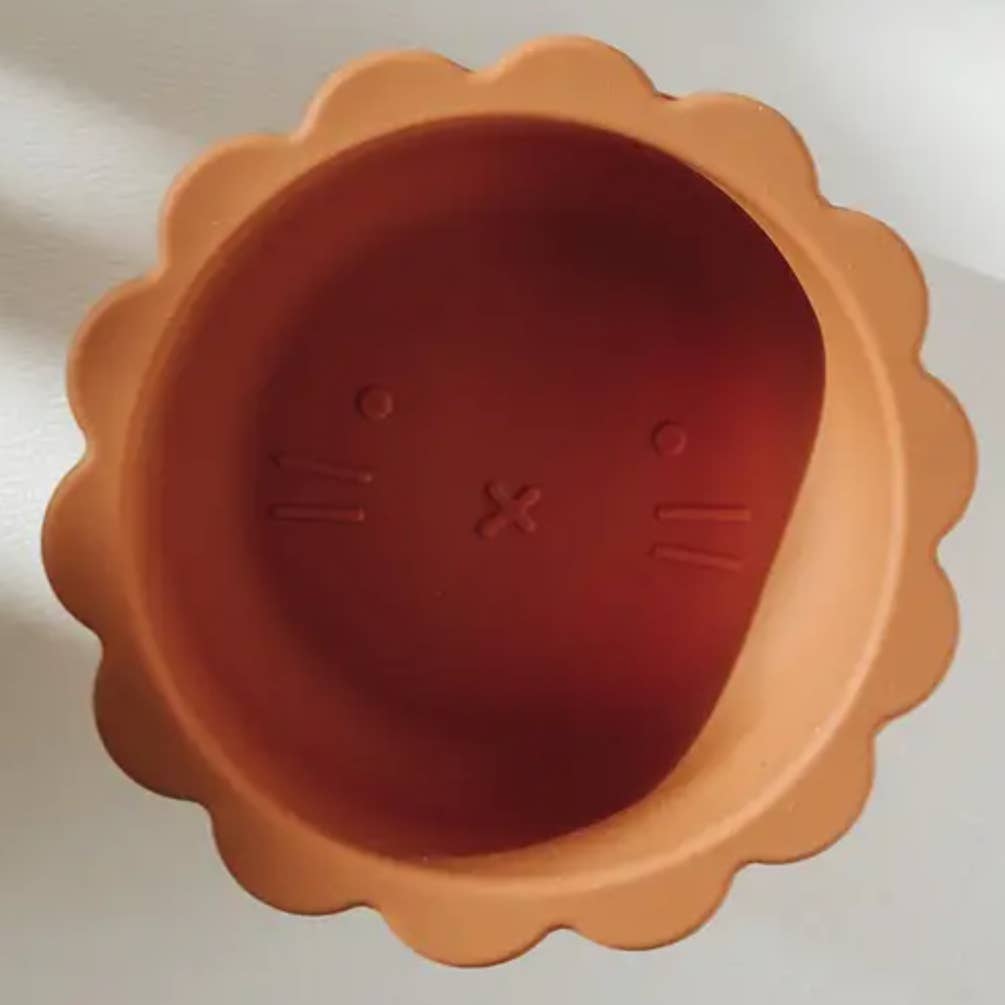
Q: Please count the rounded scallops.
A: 14